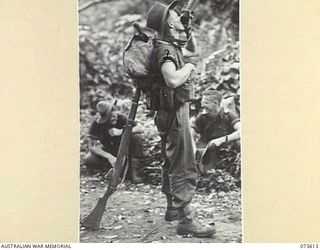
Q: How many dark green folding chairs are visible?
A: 0